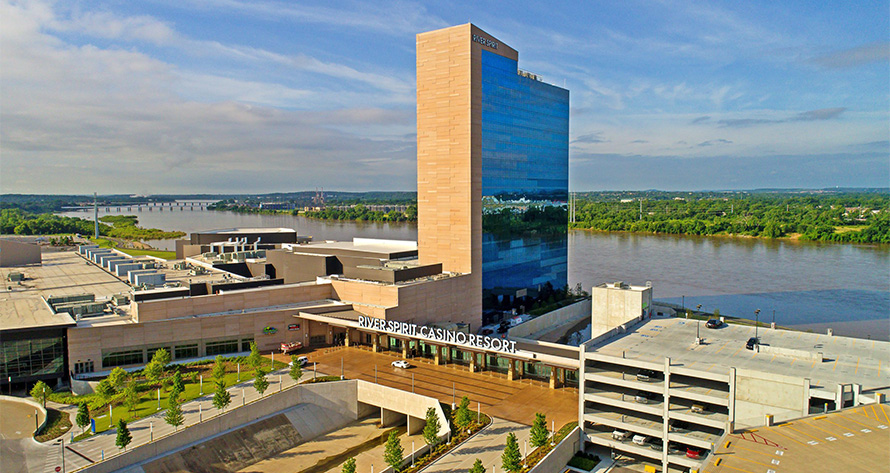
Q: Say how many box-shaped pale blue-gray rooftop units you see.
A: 9